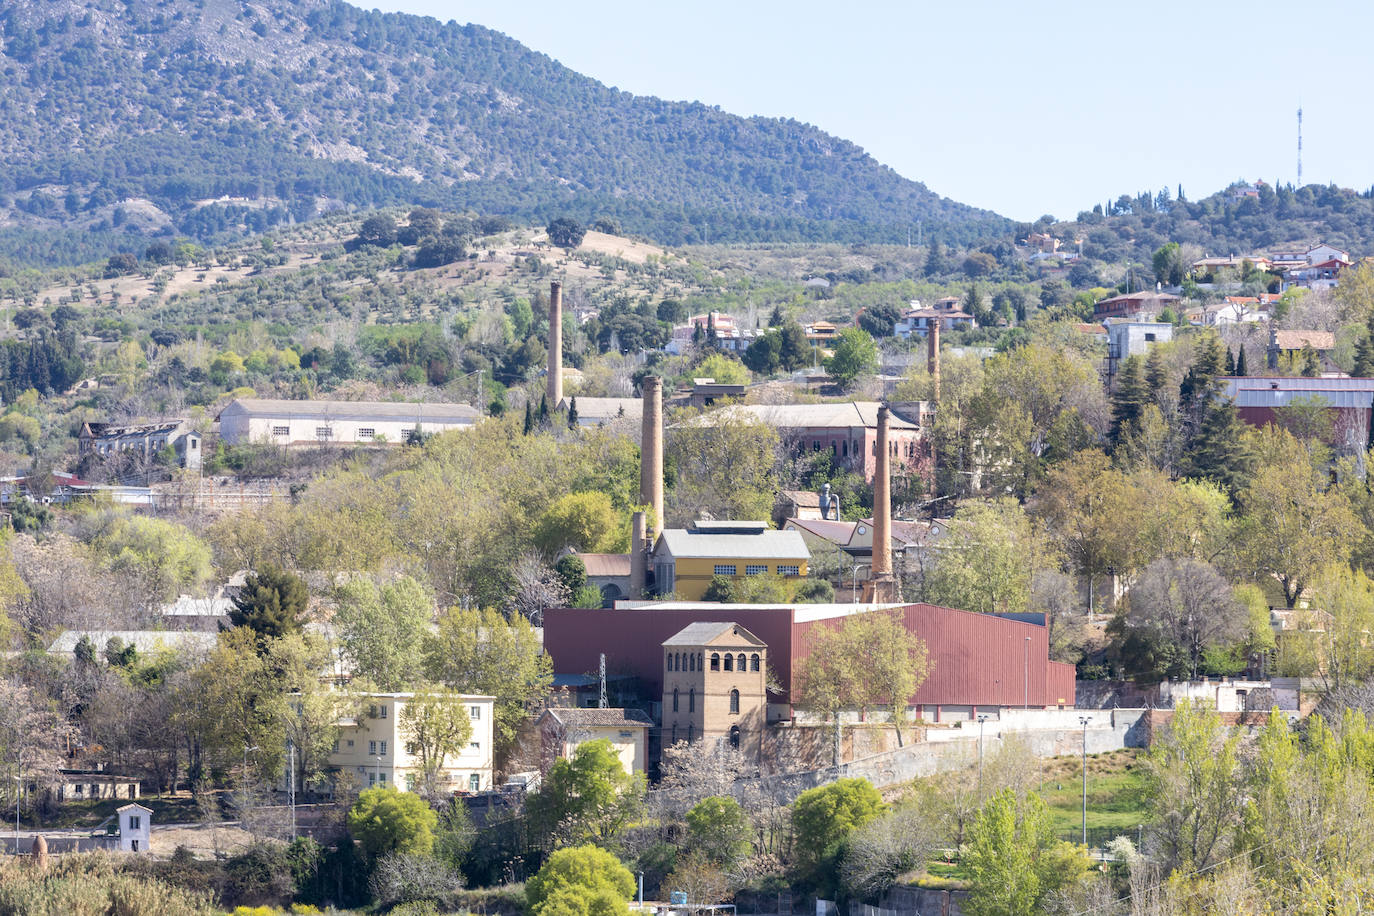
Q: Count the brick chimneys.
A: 5